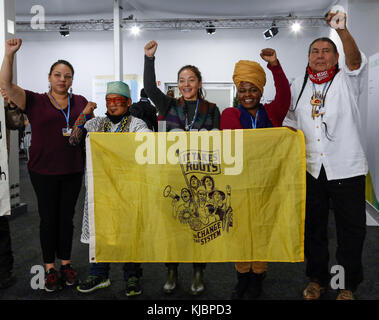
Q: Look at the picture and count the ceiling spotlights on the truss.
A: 5